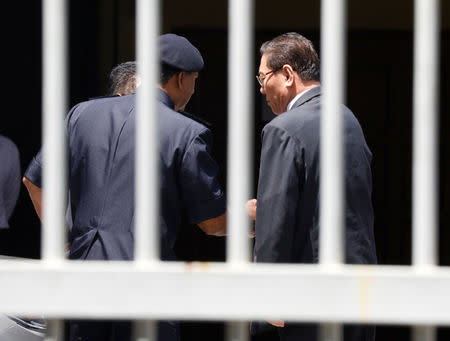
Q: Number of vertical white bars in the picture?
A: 5